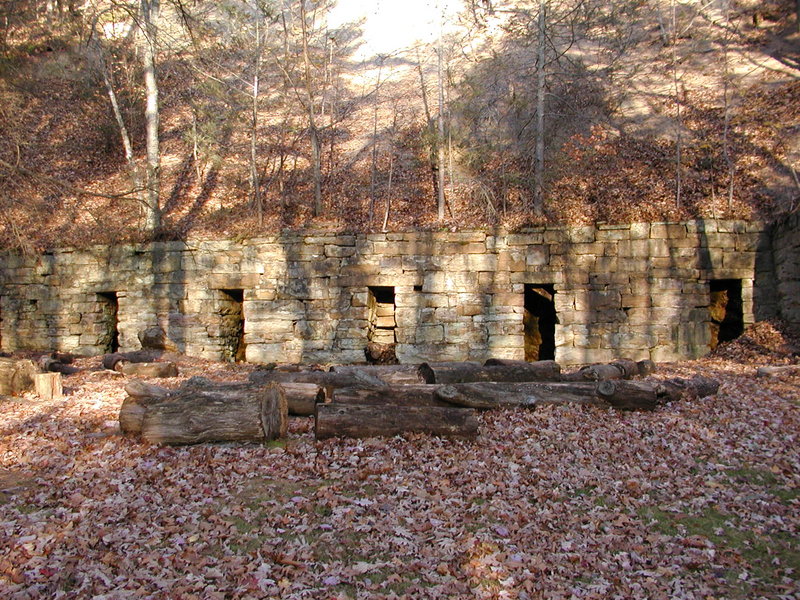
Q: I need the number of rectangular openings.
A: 5